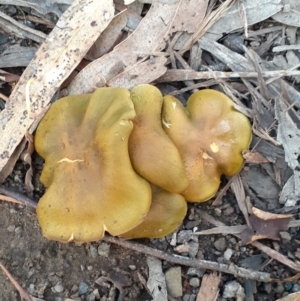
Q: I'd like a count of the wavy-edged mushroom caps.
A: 4